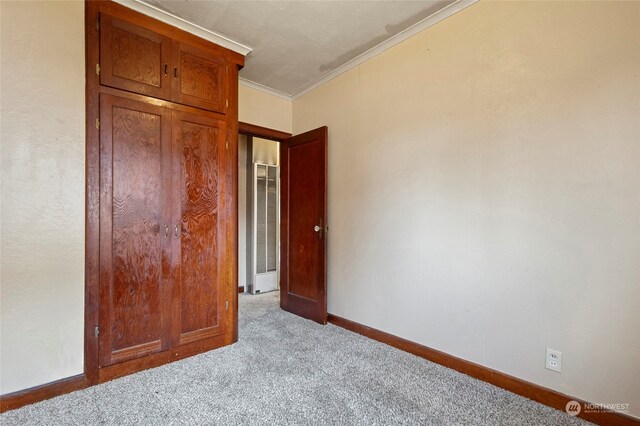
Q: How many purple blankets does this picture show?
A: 0